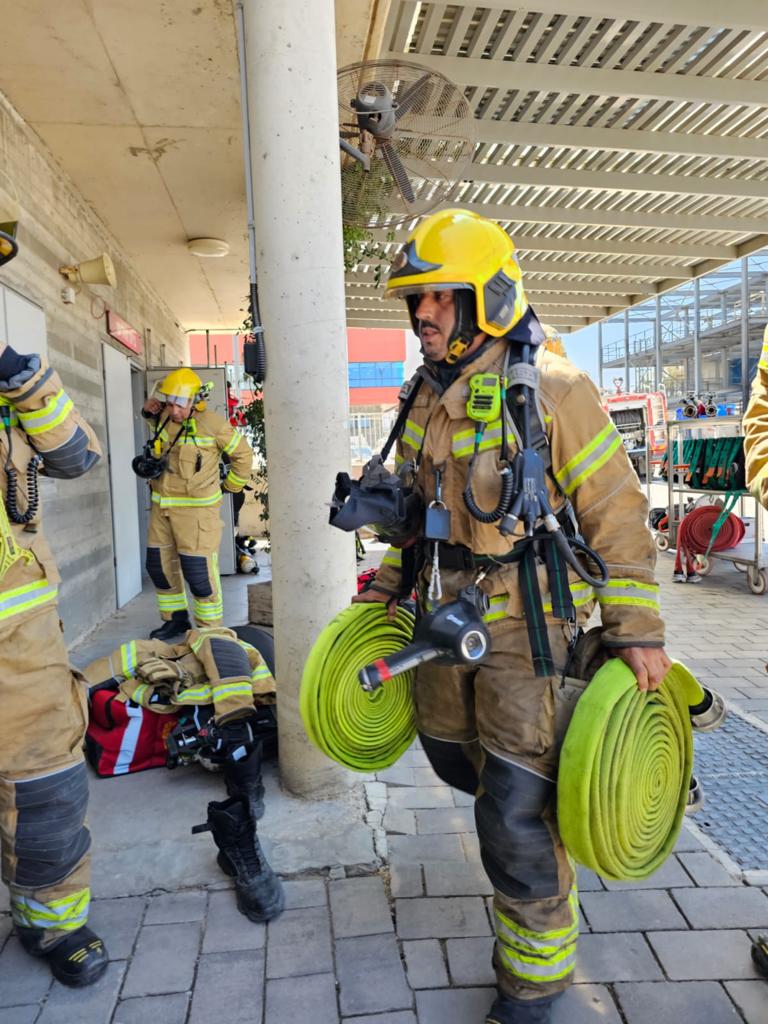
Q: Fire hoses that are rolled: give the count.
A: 3